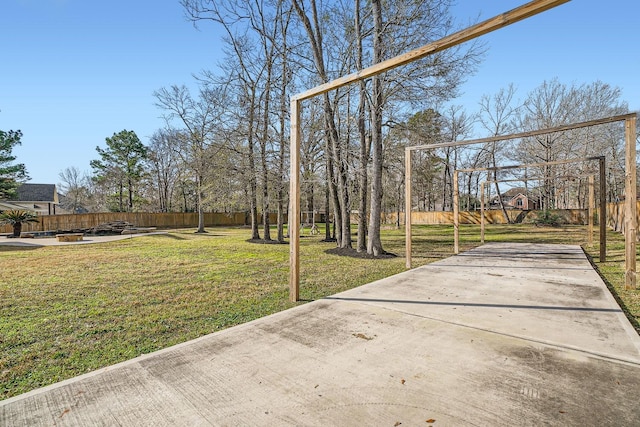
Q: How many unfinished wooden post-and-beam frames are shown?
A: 4